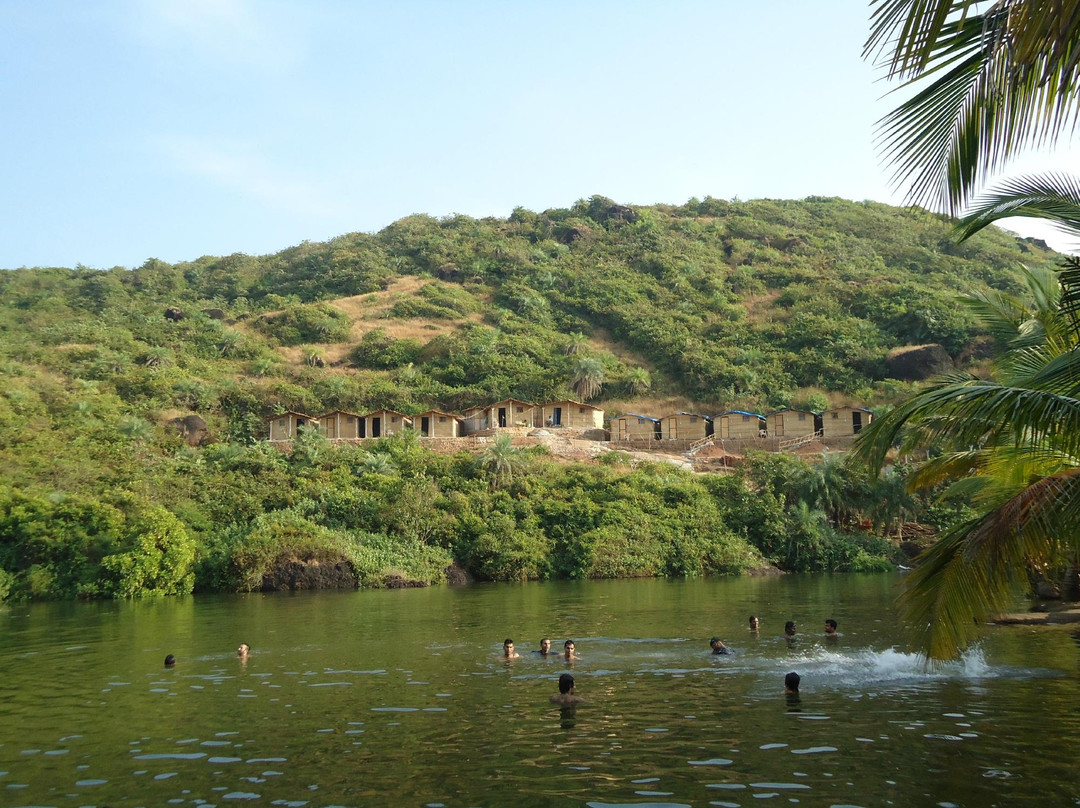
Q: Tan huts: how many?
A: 11